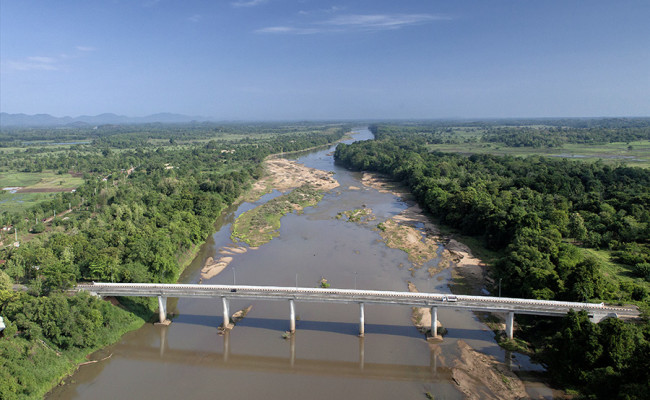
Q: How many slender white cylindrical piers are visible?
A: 6